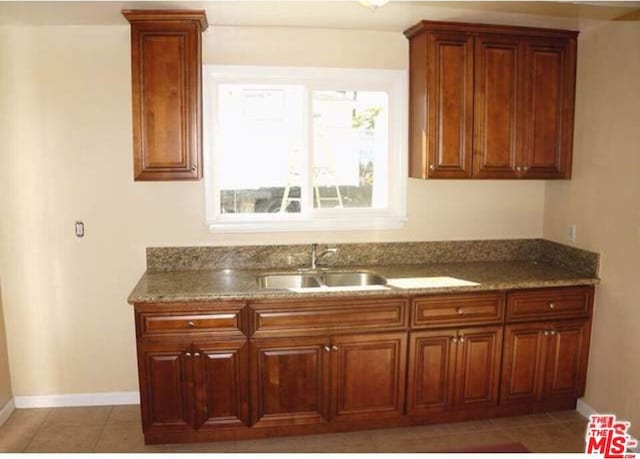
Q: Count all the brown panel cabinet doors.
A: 12